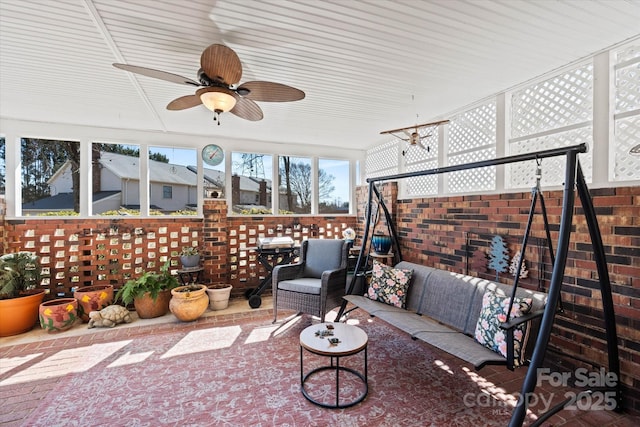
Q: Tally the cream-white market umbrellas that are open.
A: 0